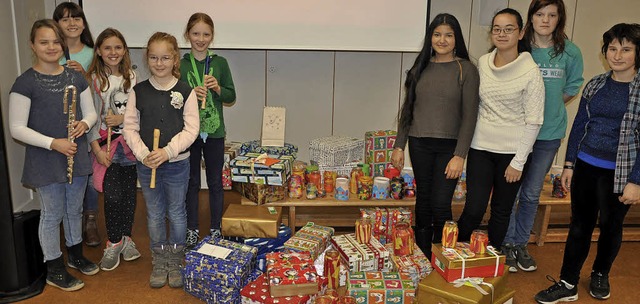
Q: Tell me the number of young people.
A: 9